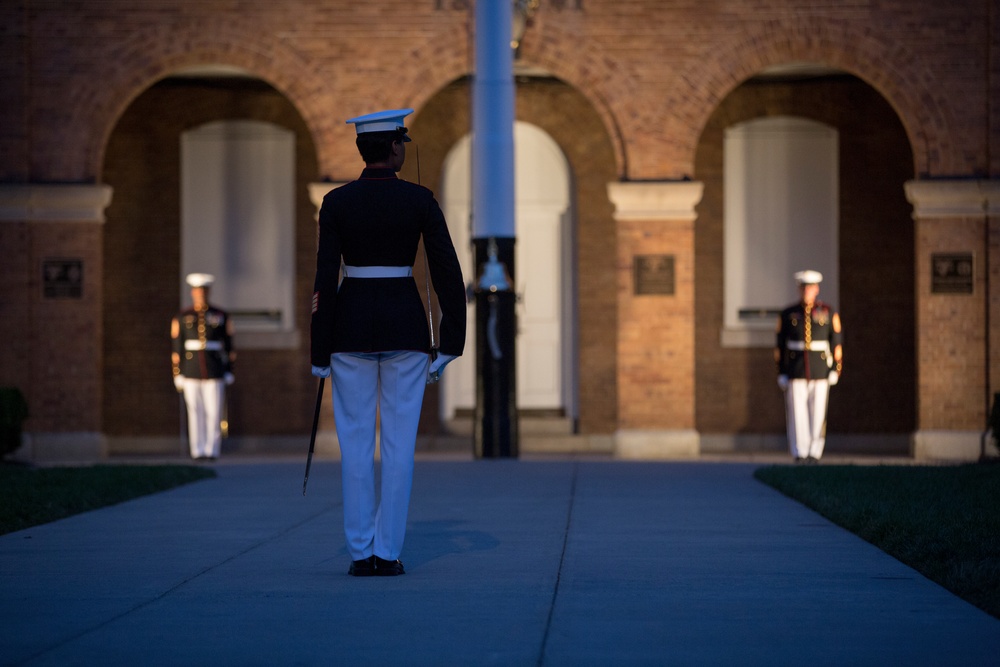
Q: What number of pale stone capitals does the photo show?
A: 4